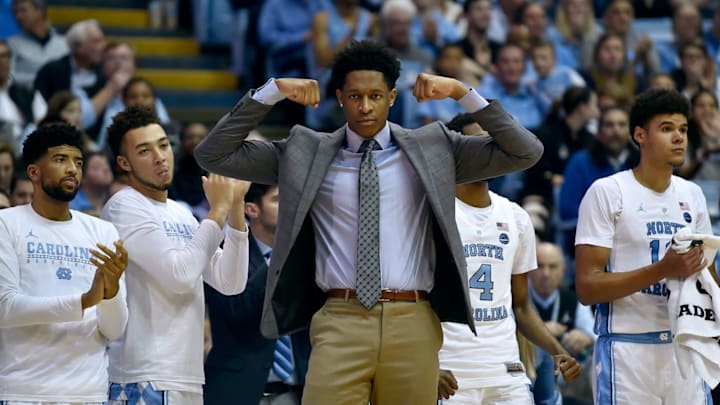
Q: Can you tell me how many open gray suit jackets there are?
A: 1